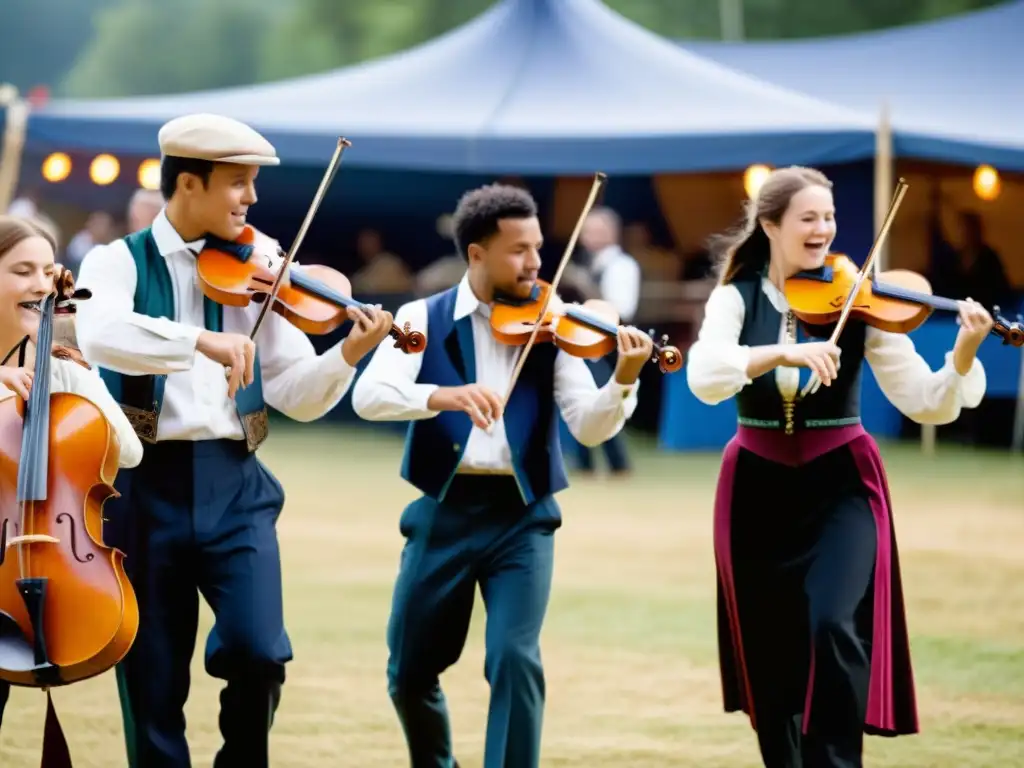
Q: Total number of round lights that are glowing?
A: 5